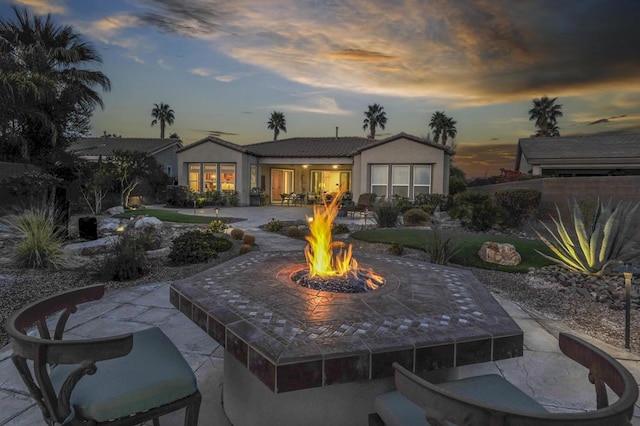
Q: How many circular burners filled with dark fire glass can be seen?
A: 1